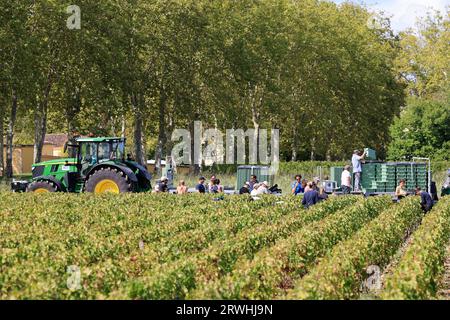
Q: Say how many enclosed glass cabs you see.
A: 1